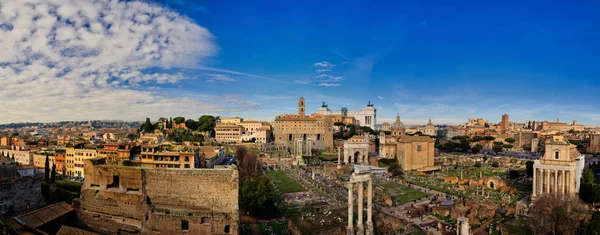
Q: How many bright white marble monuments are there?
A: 1